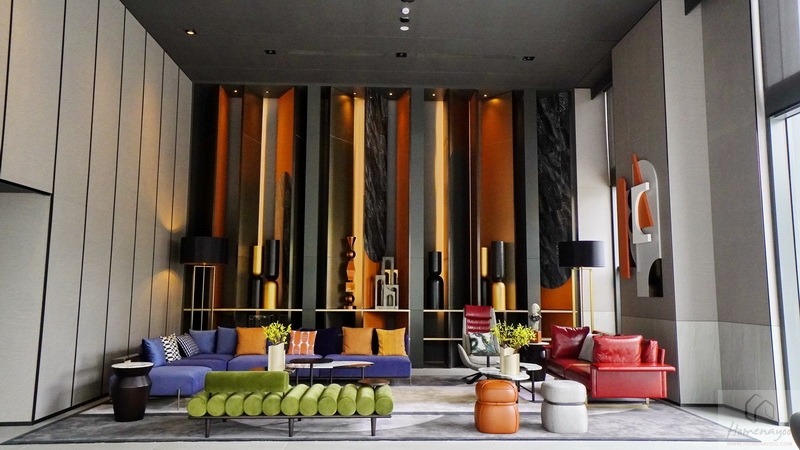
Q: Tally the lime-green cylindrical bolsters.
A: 11